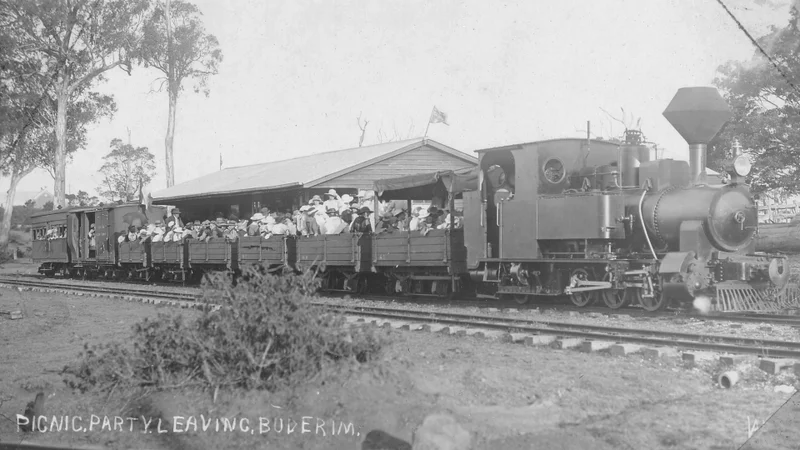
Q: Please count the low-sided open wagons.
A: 6